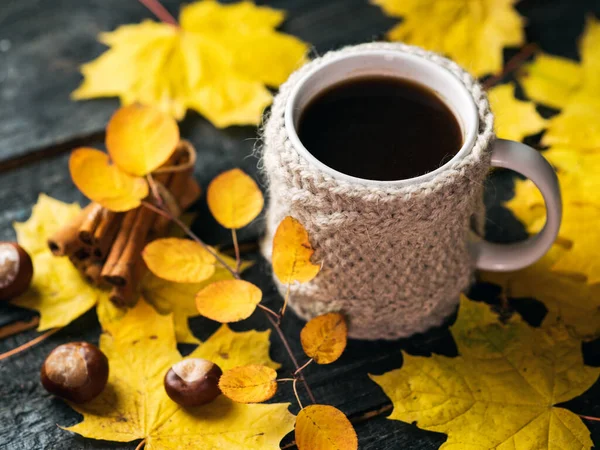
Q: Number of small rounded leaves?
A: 9